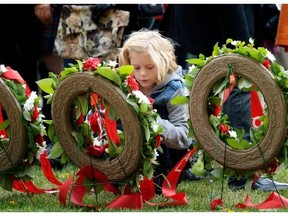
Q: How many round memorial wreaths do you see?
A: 3